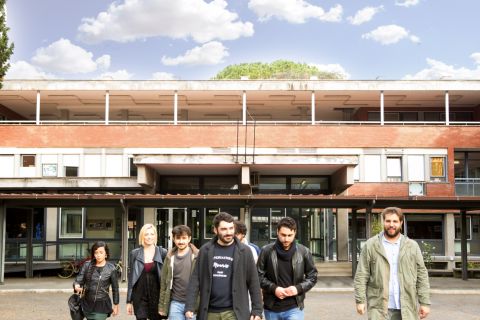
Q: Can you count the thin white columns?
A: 7